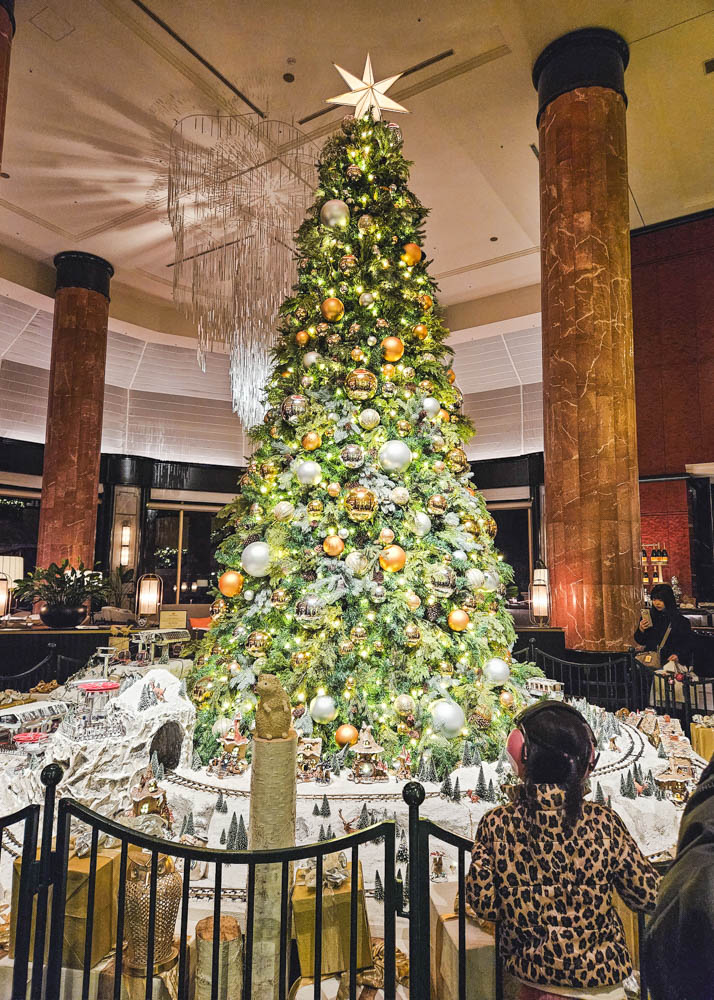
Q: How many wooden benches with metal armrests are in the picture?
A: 0